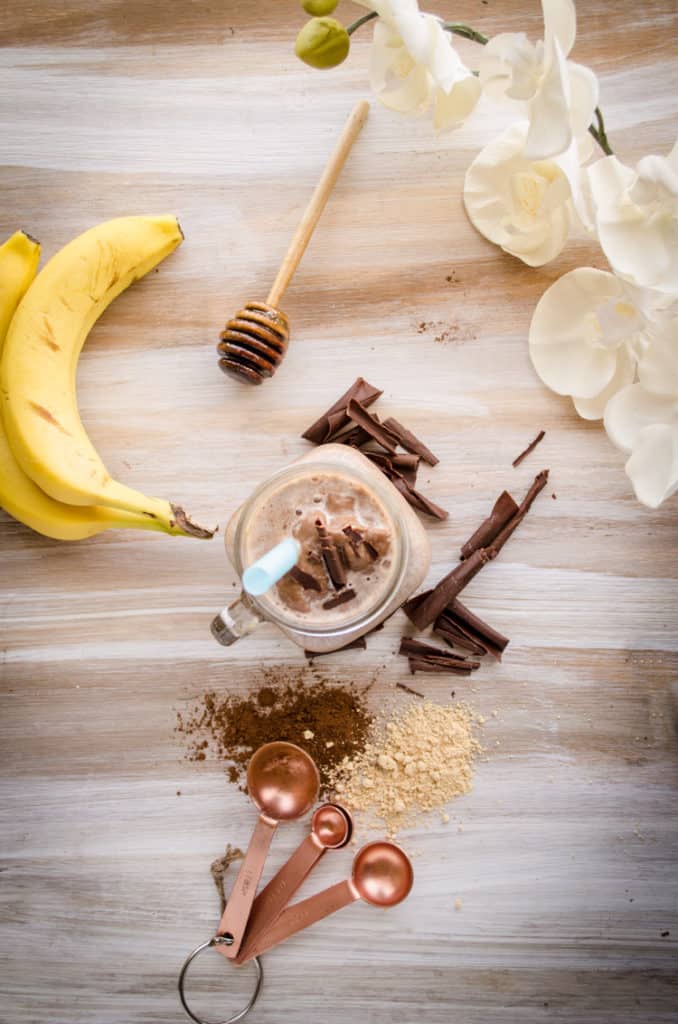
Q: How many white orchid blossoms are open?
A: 6